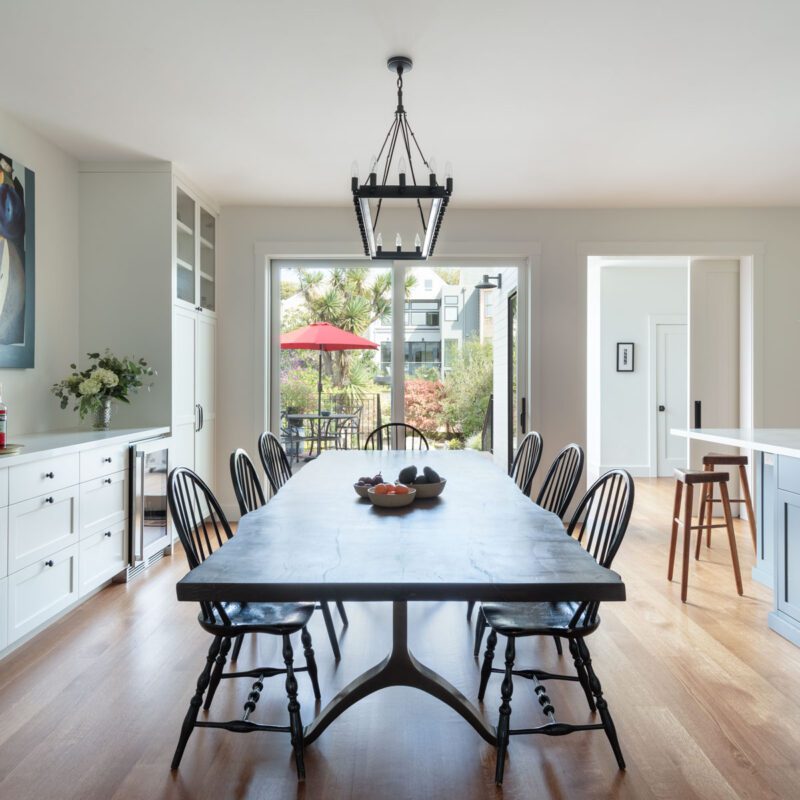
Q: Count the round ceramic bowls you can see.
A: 3